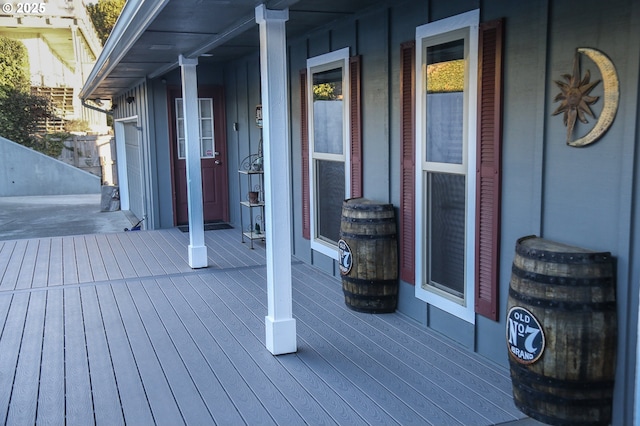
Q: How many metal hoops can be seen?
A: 12